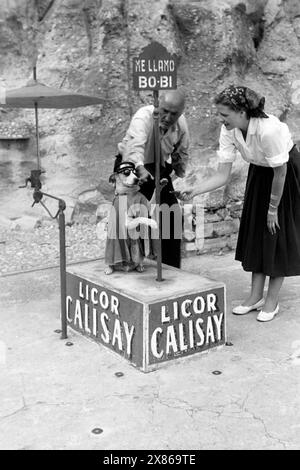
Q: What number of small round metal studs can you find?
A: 6